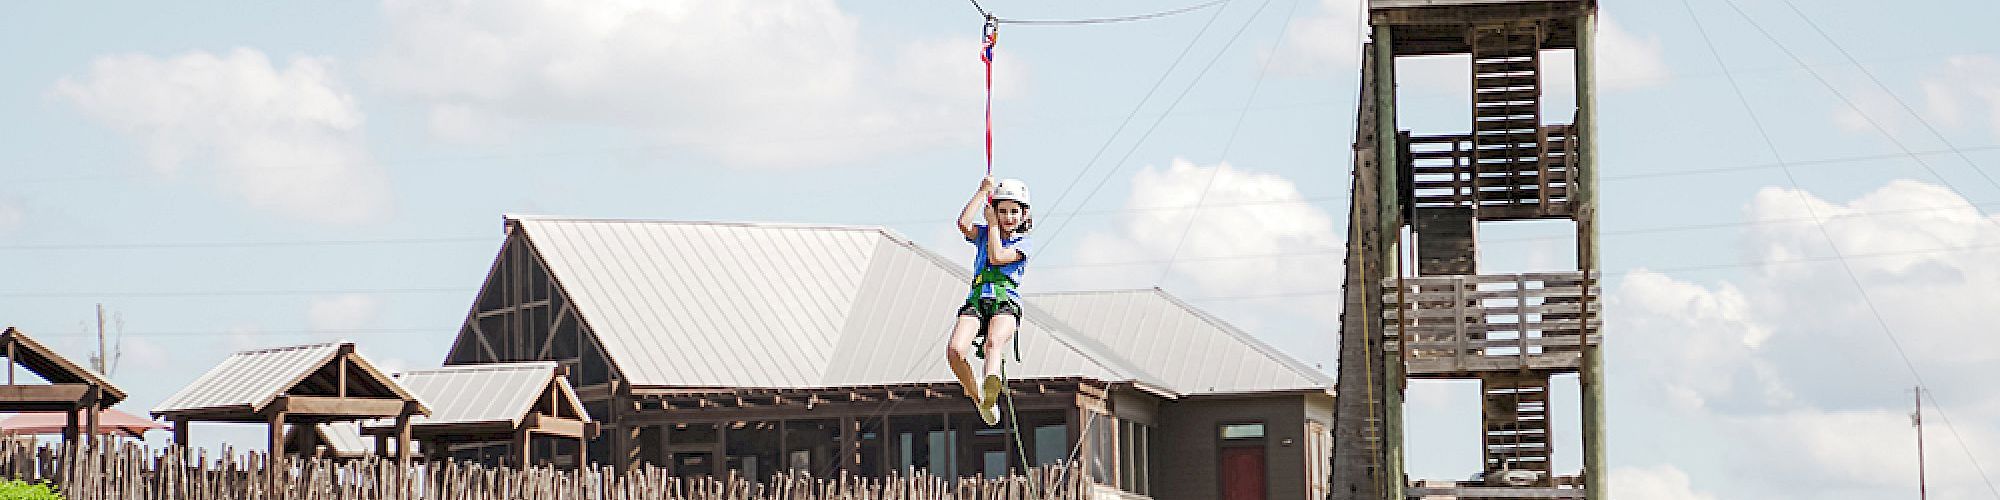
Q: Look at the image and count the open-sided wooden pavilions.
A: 3